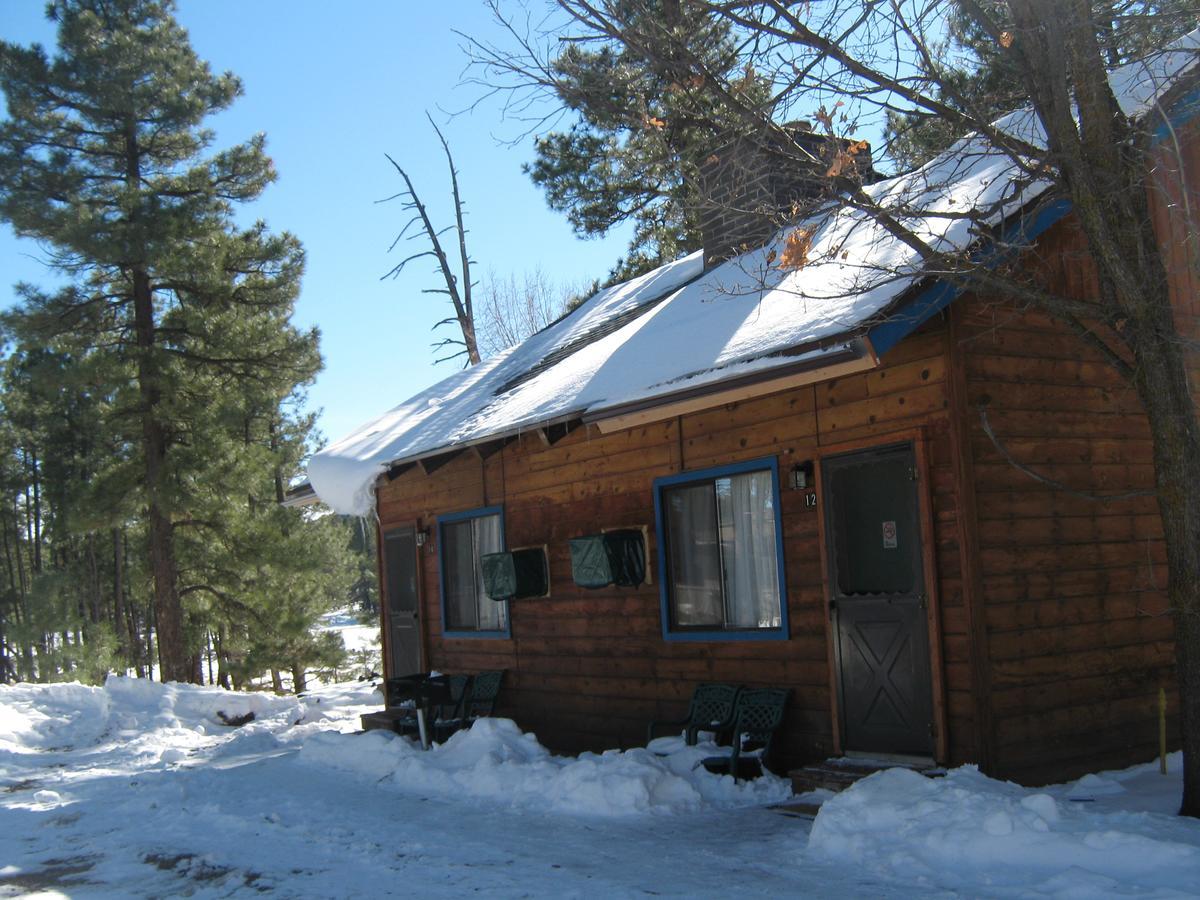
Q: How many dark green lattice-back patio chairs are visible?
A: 4